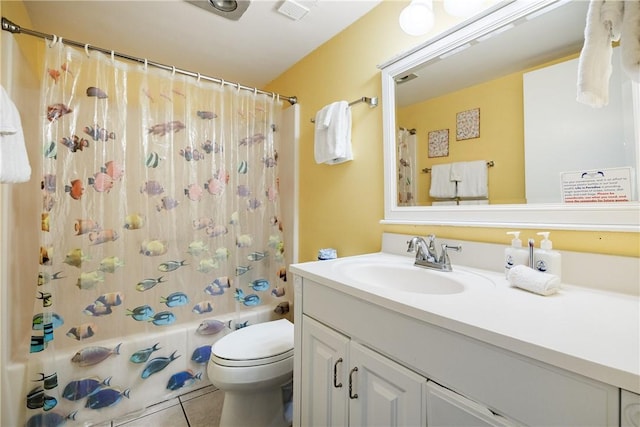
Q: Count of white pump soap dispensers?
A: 2